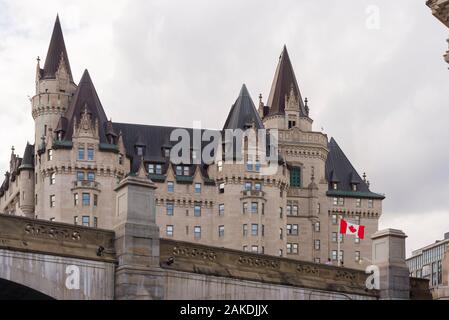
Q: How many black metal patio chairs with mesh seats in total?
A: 0